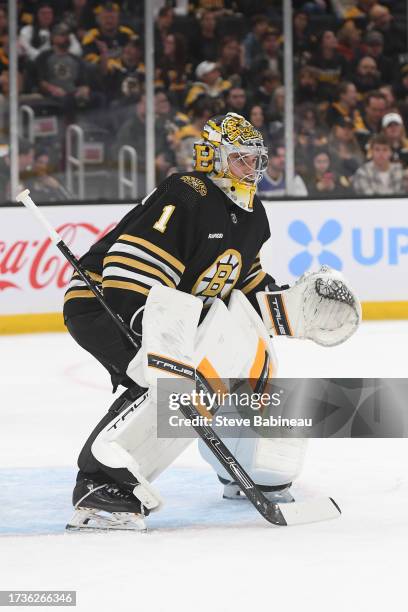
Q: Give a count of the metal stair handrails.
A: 3